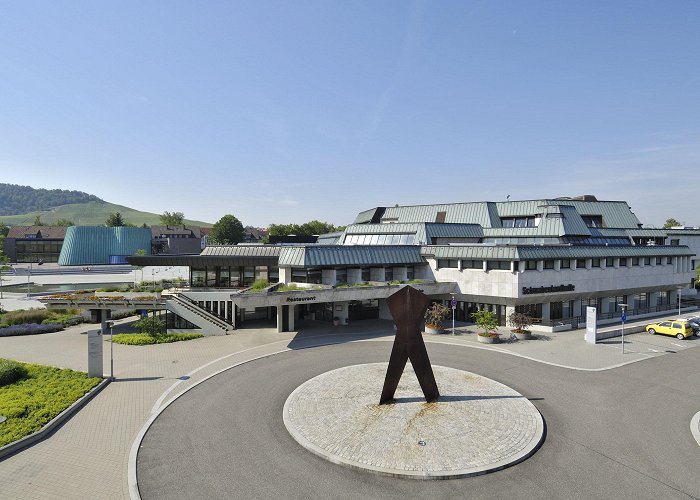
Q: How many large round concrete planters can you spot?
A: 3